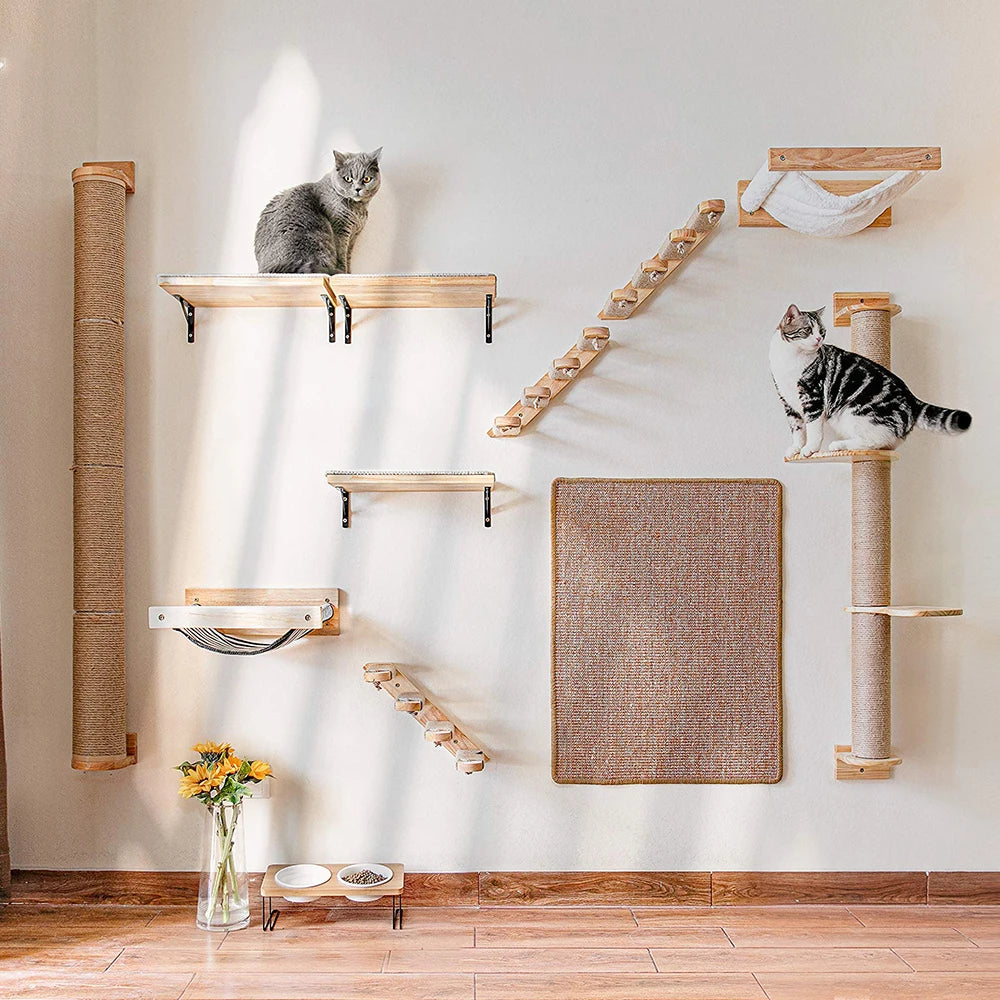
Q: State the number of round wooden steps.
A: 12